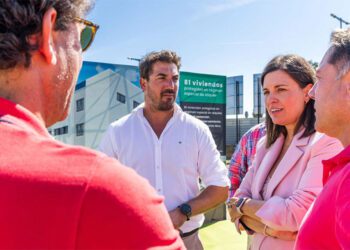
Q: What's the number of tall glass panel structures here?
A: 2